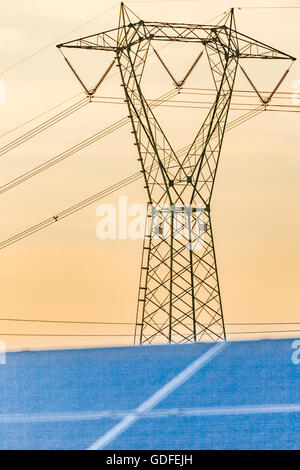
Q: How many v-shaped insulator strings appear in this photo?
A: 3